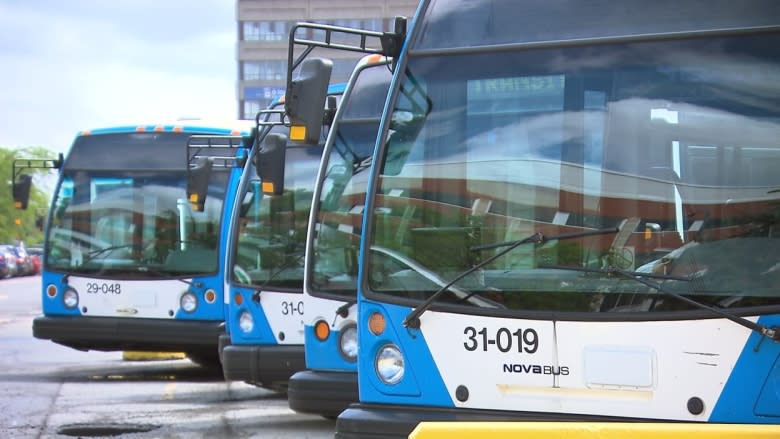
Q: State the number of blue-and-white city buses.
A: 4